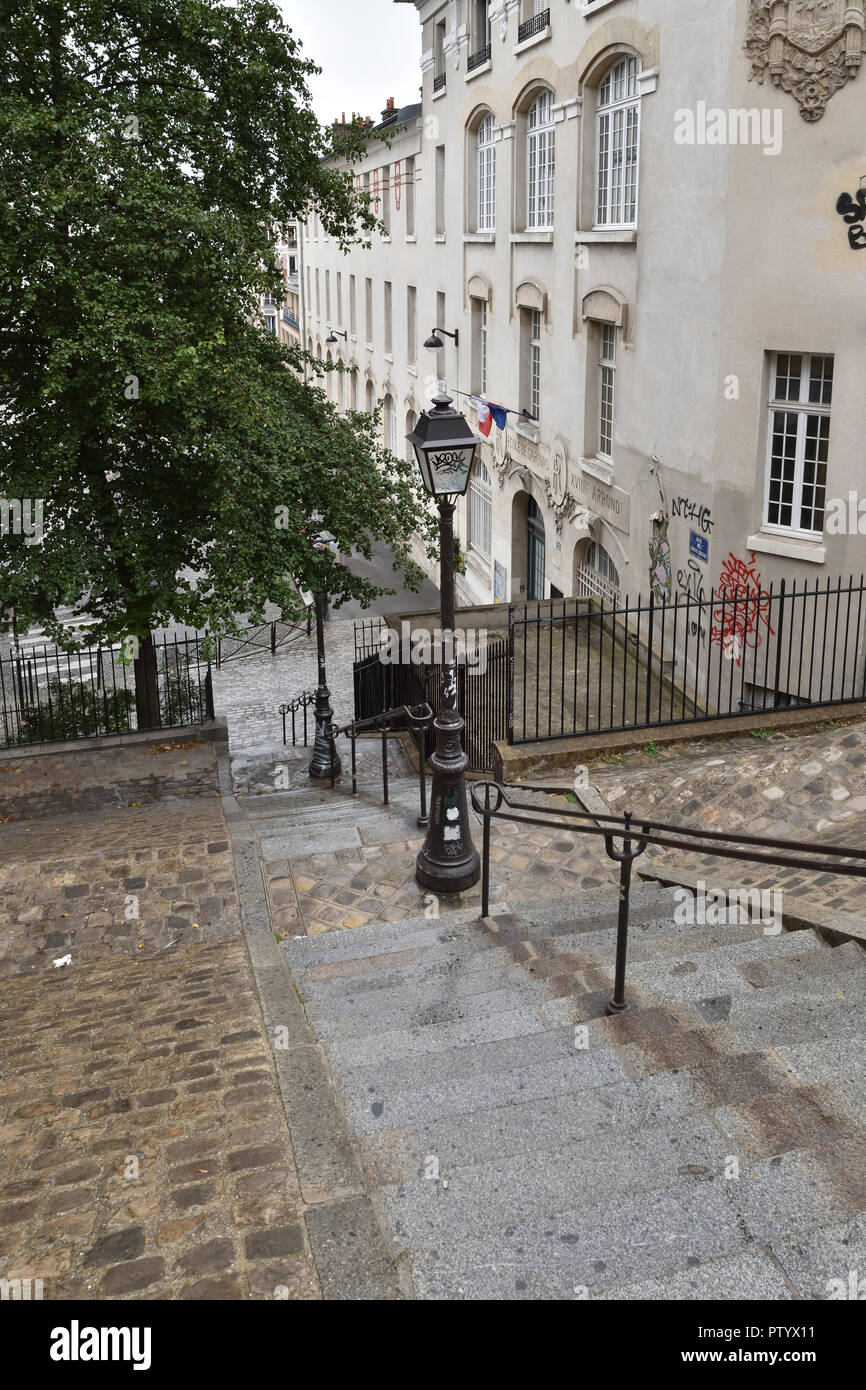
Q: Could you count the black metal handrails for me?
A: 3